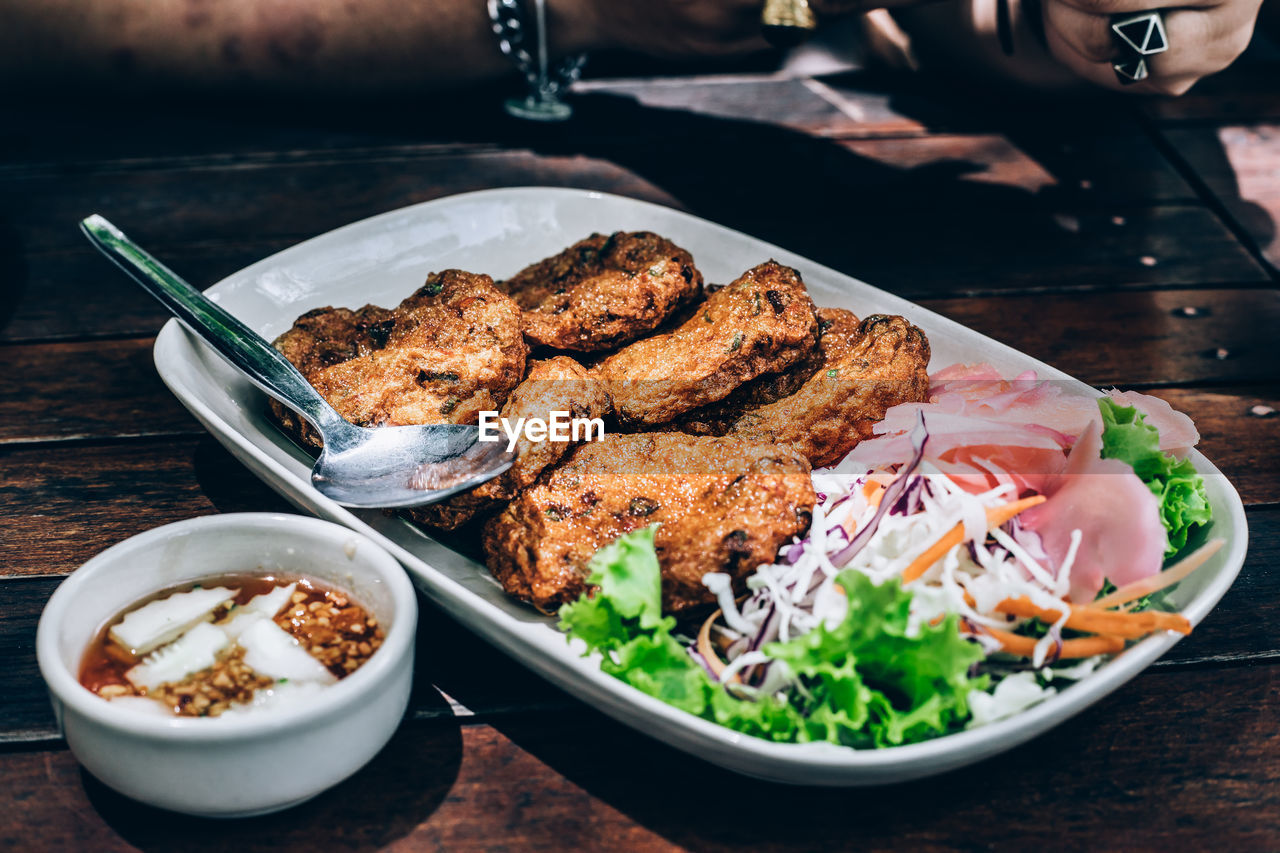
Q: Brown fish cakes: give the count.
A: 7